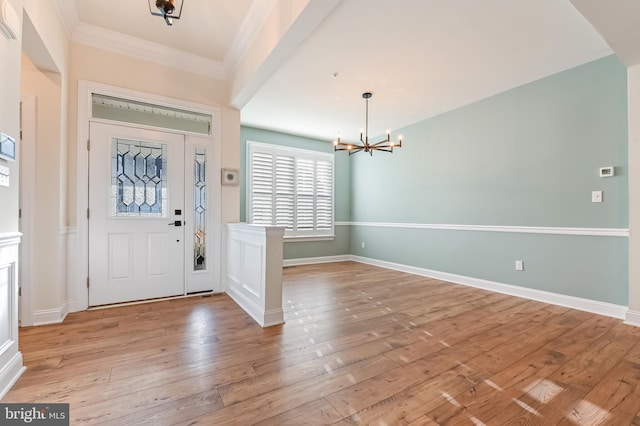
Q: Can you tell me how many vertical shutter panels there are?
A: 4